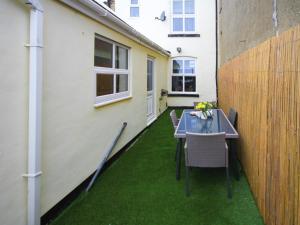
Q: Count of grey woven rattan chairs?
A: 4